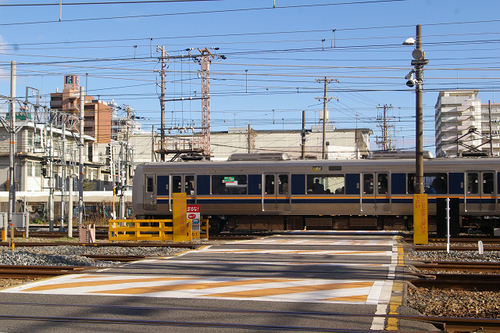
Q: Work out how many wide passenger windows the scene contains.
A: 3